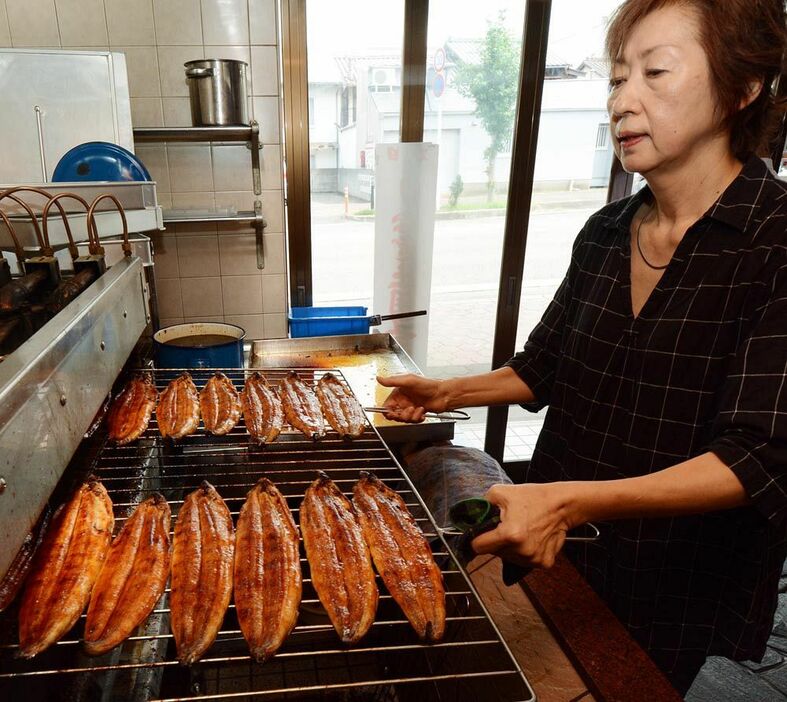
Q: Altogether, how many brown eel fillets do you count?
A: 12